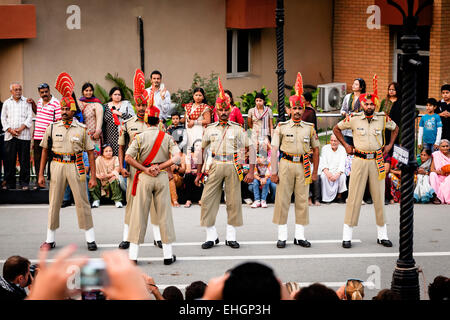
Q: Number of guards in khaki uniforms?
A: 6